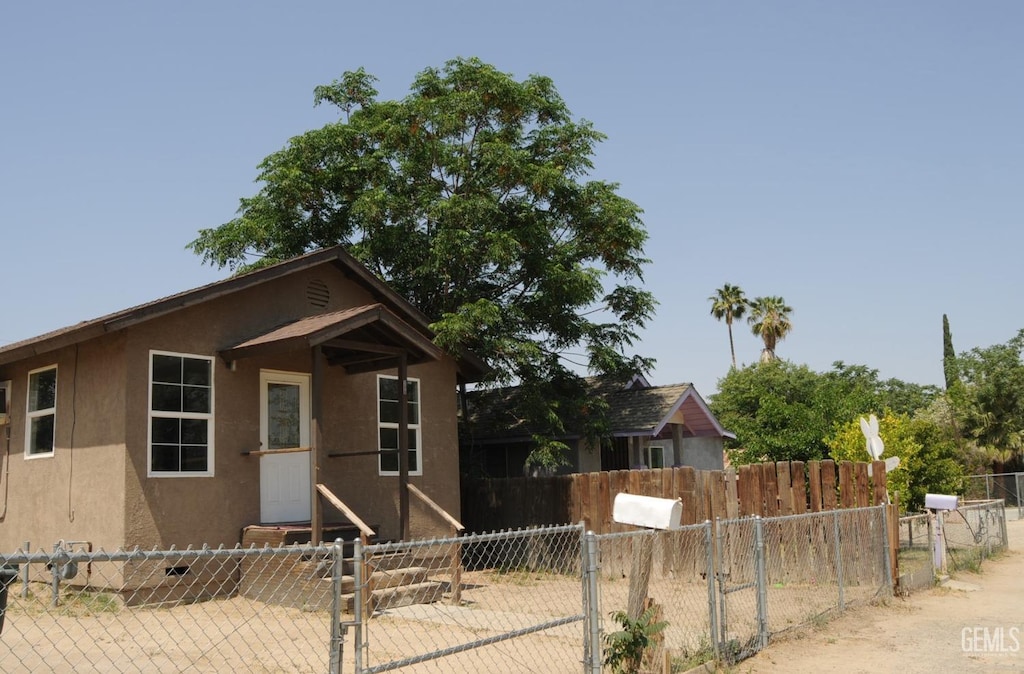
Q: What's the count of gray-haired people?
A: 0